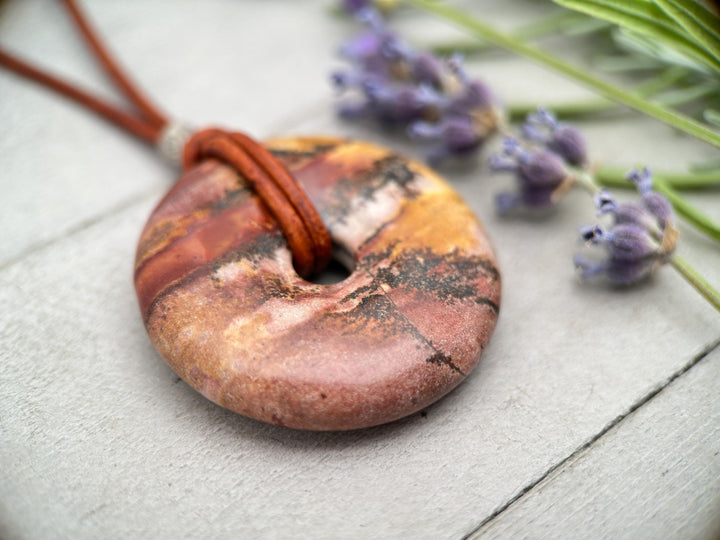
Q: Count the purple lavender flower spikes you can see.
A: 3